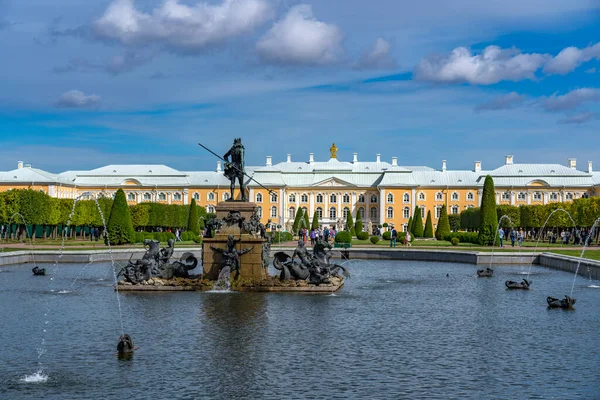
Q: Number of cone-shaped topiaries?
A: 13